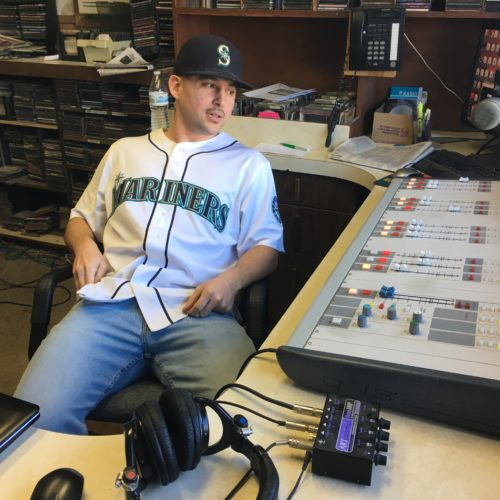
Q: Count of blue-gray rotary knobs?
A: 5